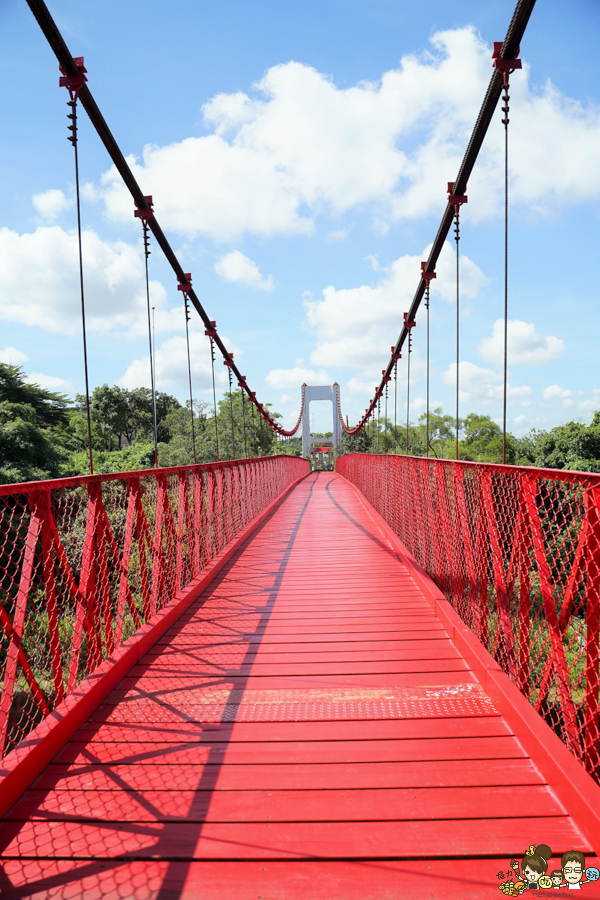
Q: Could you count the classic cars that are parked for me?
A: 0